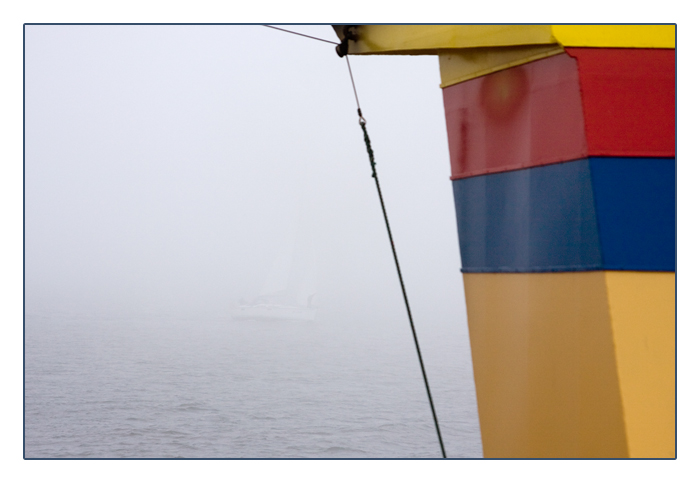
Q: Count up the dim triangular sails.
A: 2